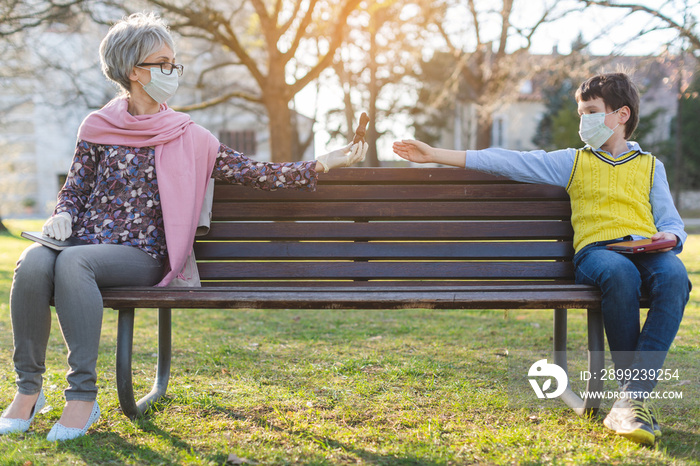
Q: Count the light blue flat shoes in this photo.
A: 2